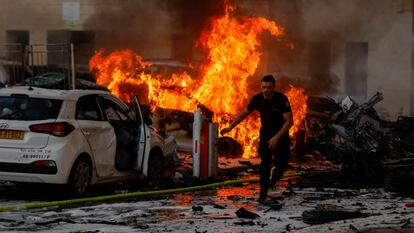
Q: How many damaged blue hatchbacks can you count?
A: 0